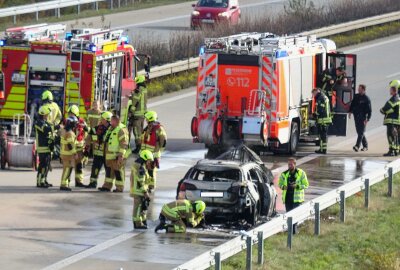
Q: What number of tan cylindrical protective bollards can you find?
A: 0